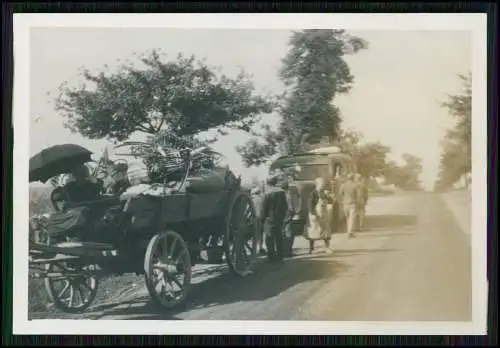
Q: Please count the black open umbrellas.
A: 1